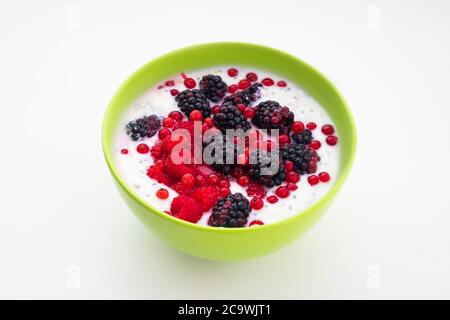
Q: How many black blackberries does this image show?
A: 11